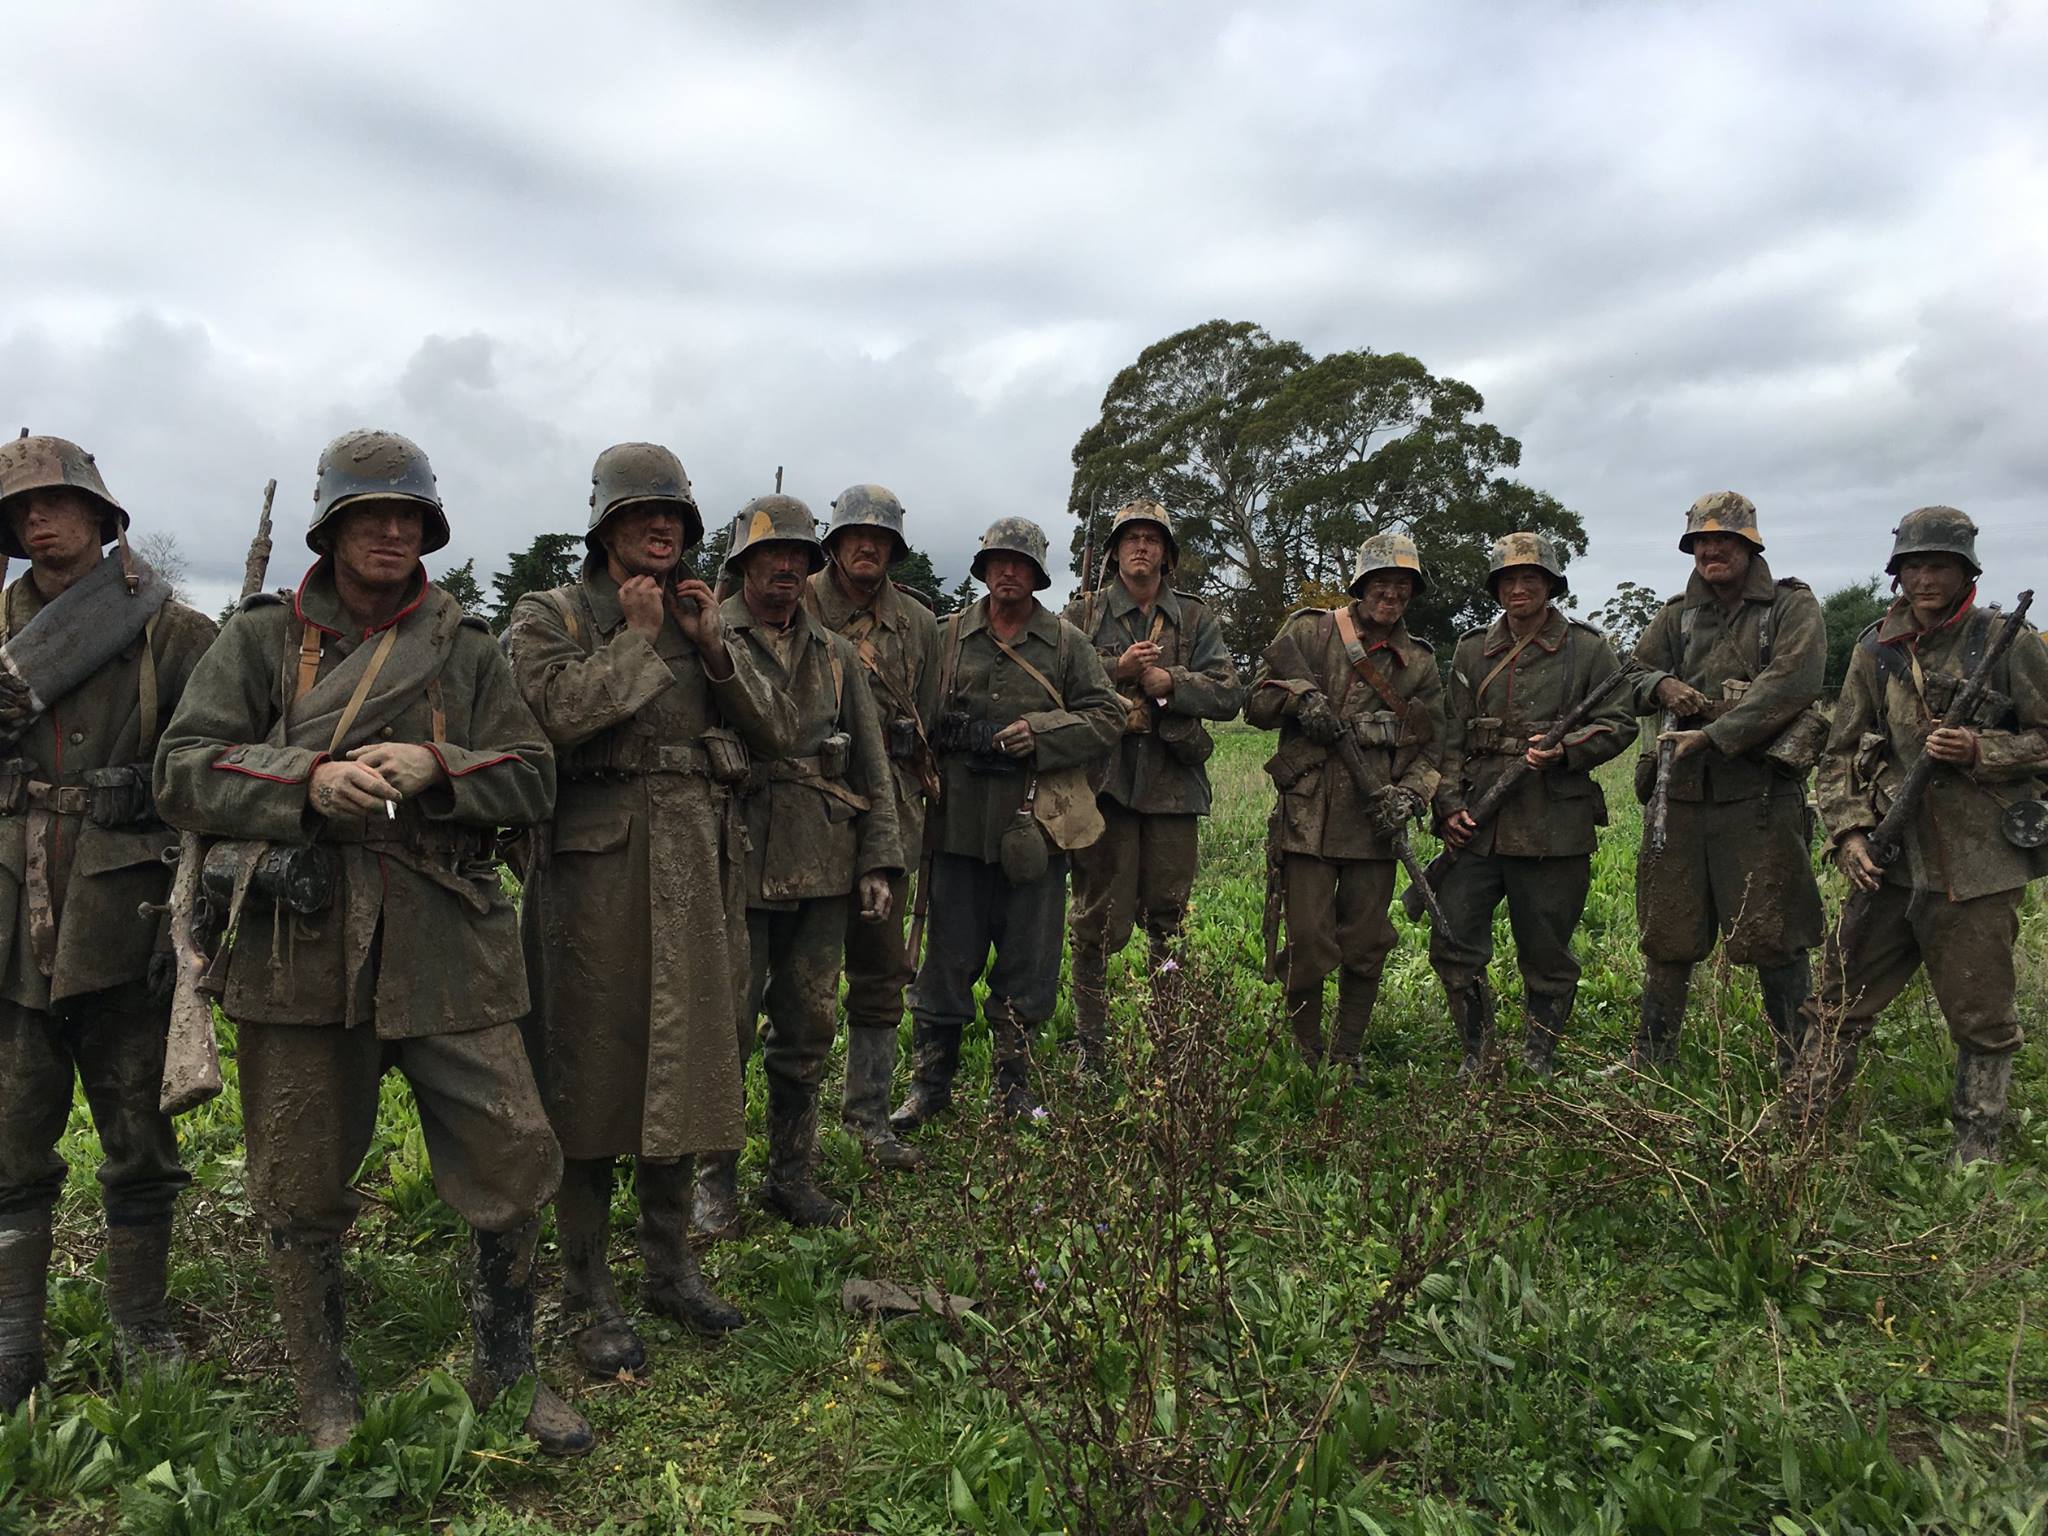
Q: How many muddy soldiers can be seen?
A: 11